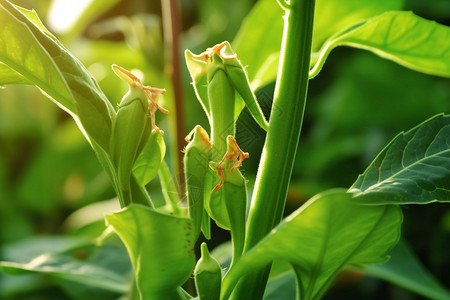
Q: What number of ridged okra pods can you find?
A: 5